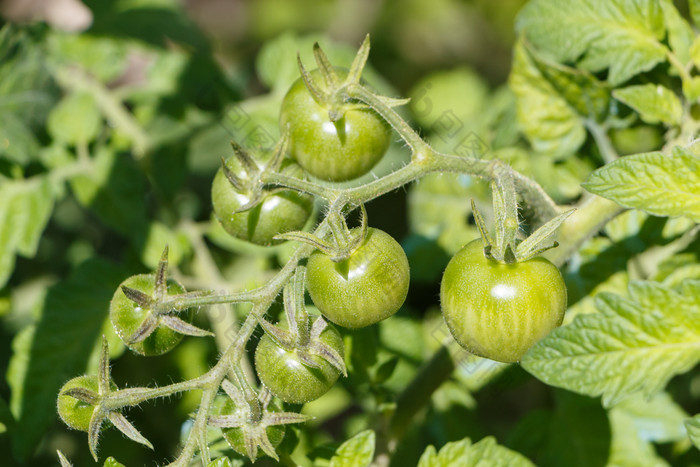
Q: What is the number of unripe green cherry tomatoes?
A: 8